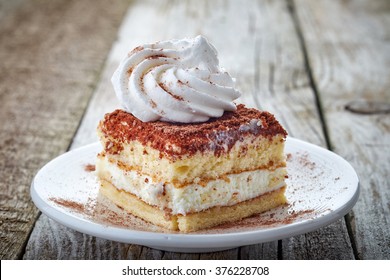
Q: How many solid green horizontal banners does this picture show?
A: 0